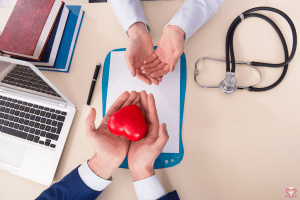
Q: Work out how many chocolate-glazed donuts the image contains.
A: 0